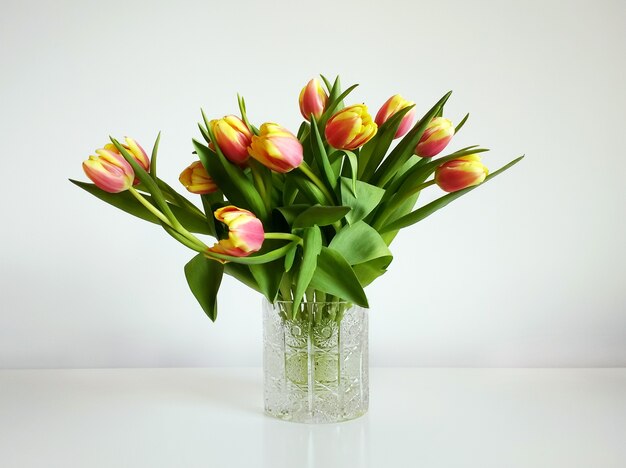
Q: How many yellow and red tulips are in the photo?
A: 11